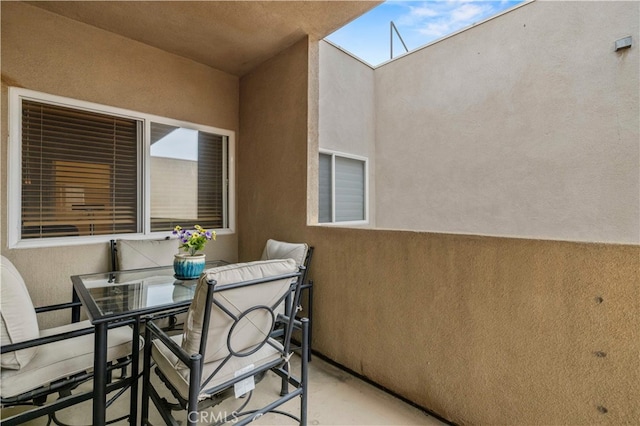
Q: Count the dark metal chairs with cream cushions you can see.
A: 4